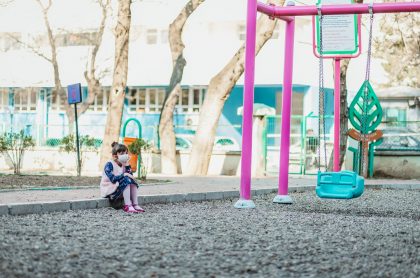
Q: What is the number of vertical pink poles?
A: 3